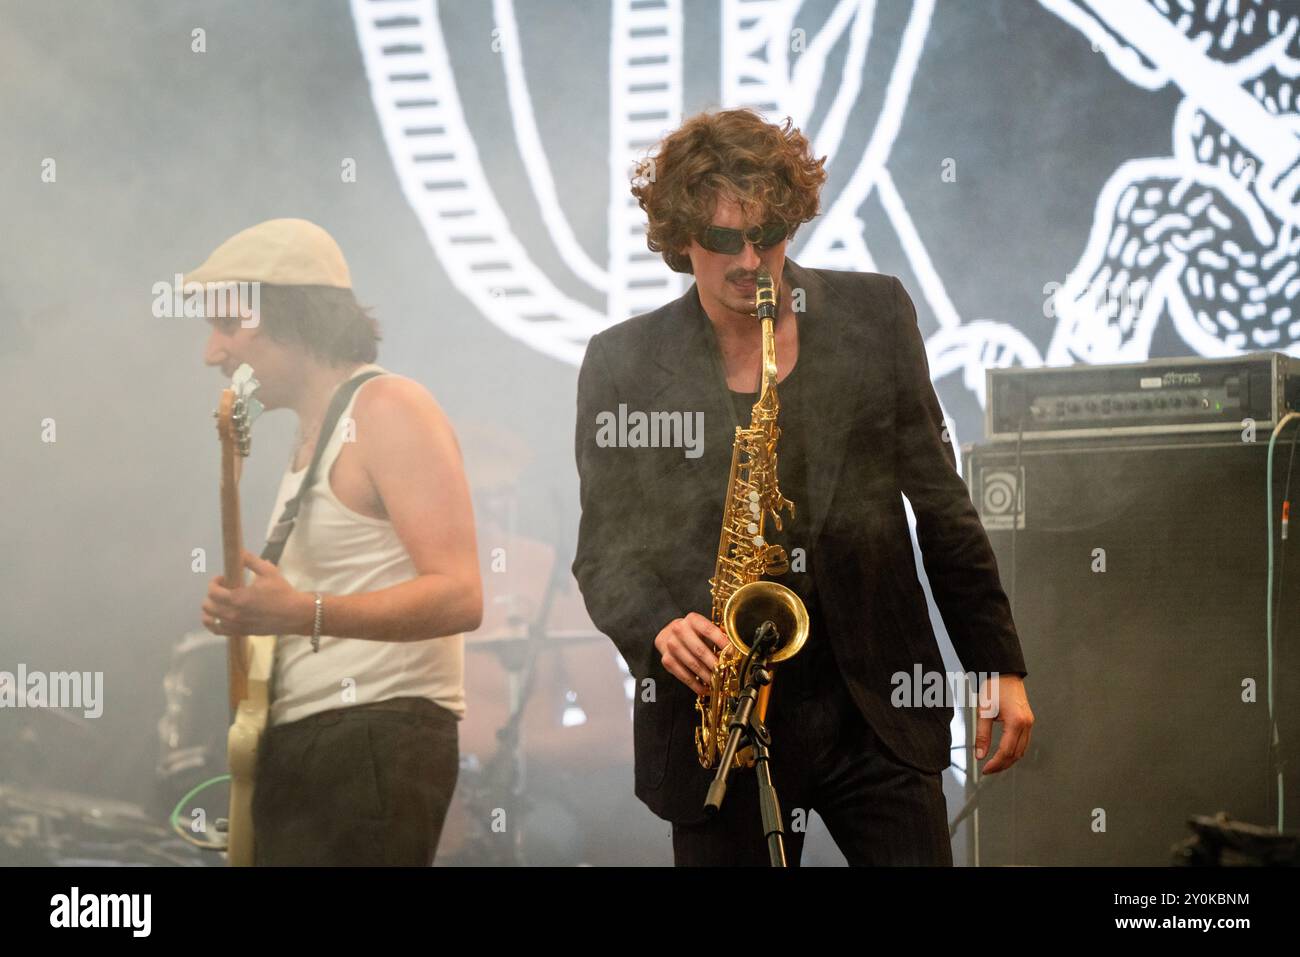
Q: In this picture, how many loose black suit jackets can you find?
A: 1